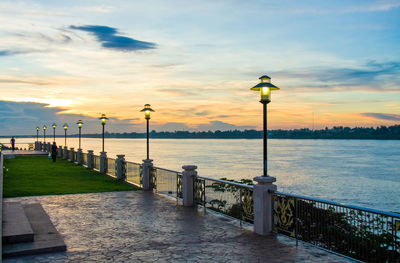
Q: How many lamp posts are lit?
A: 8